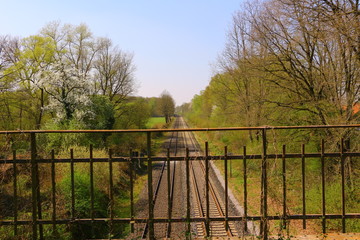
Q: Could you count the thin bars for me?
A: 15